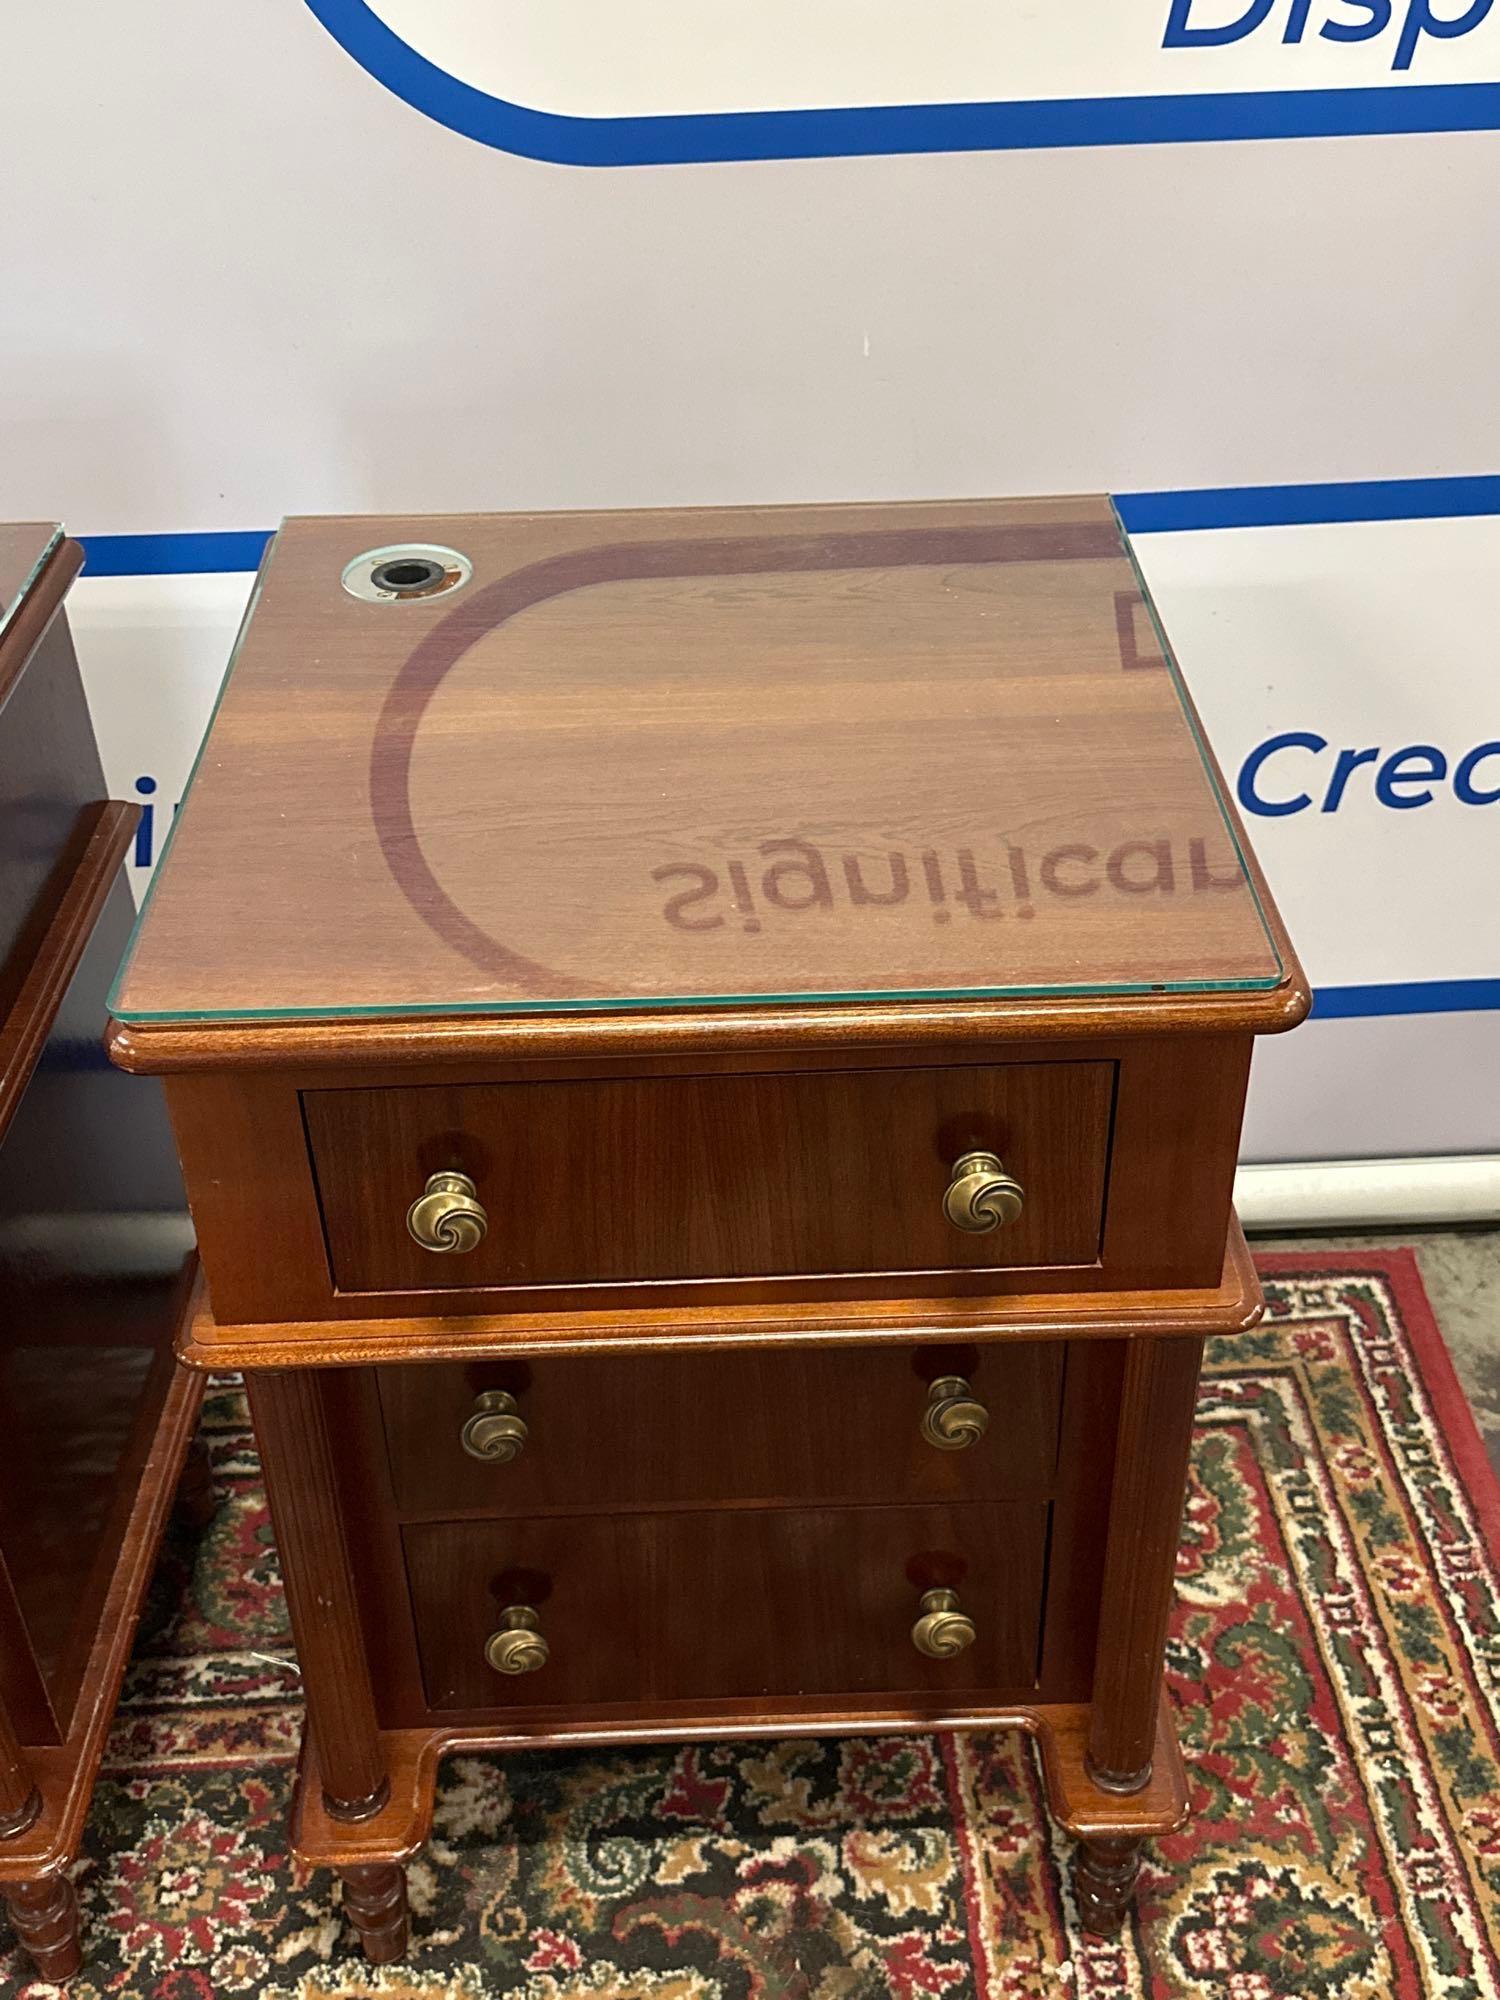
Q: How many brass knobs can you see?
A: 6